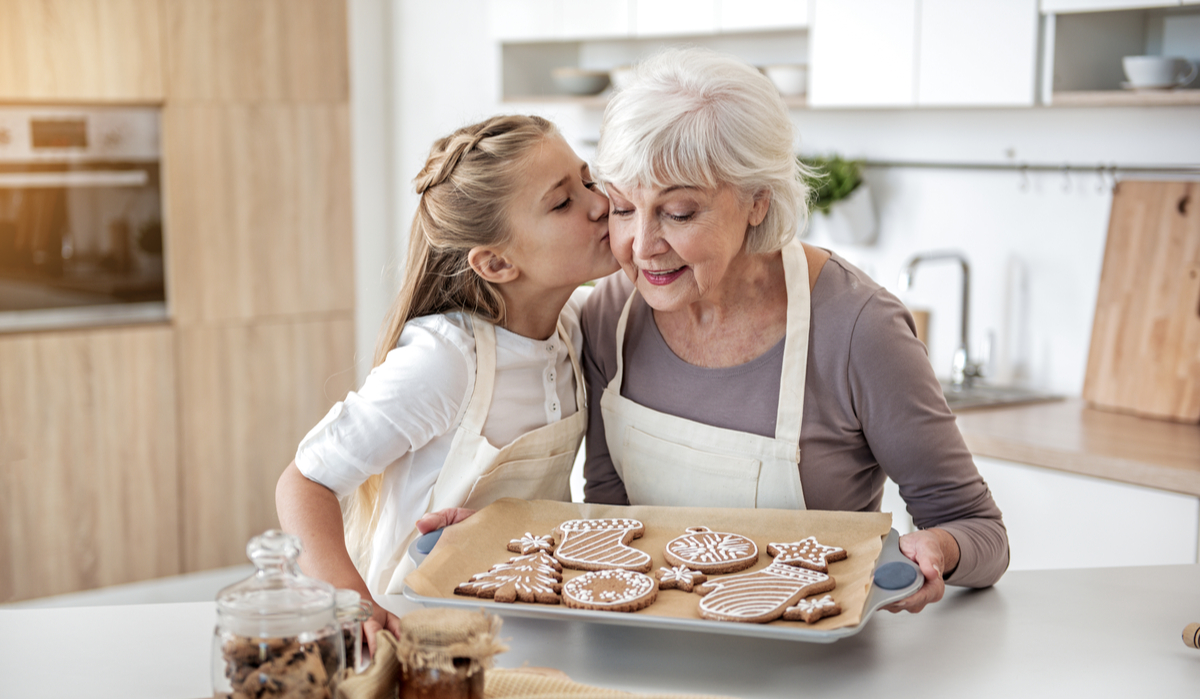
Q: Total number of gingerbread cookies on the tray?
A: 9